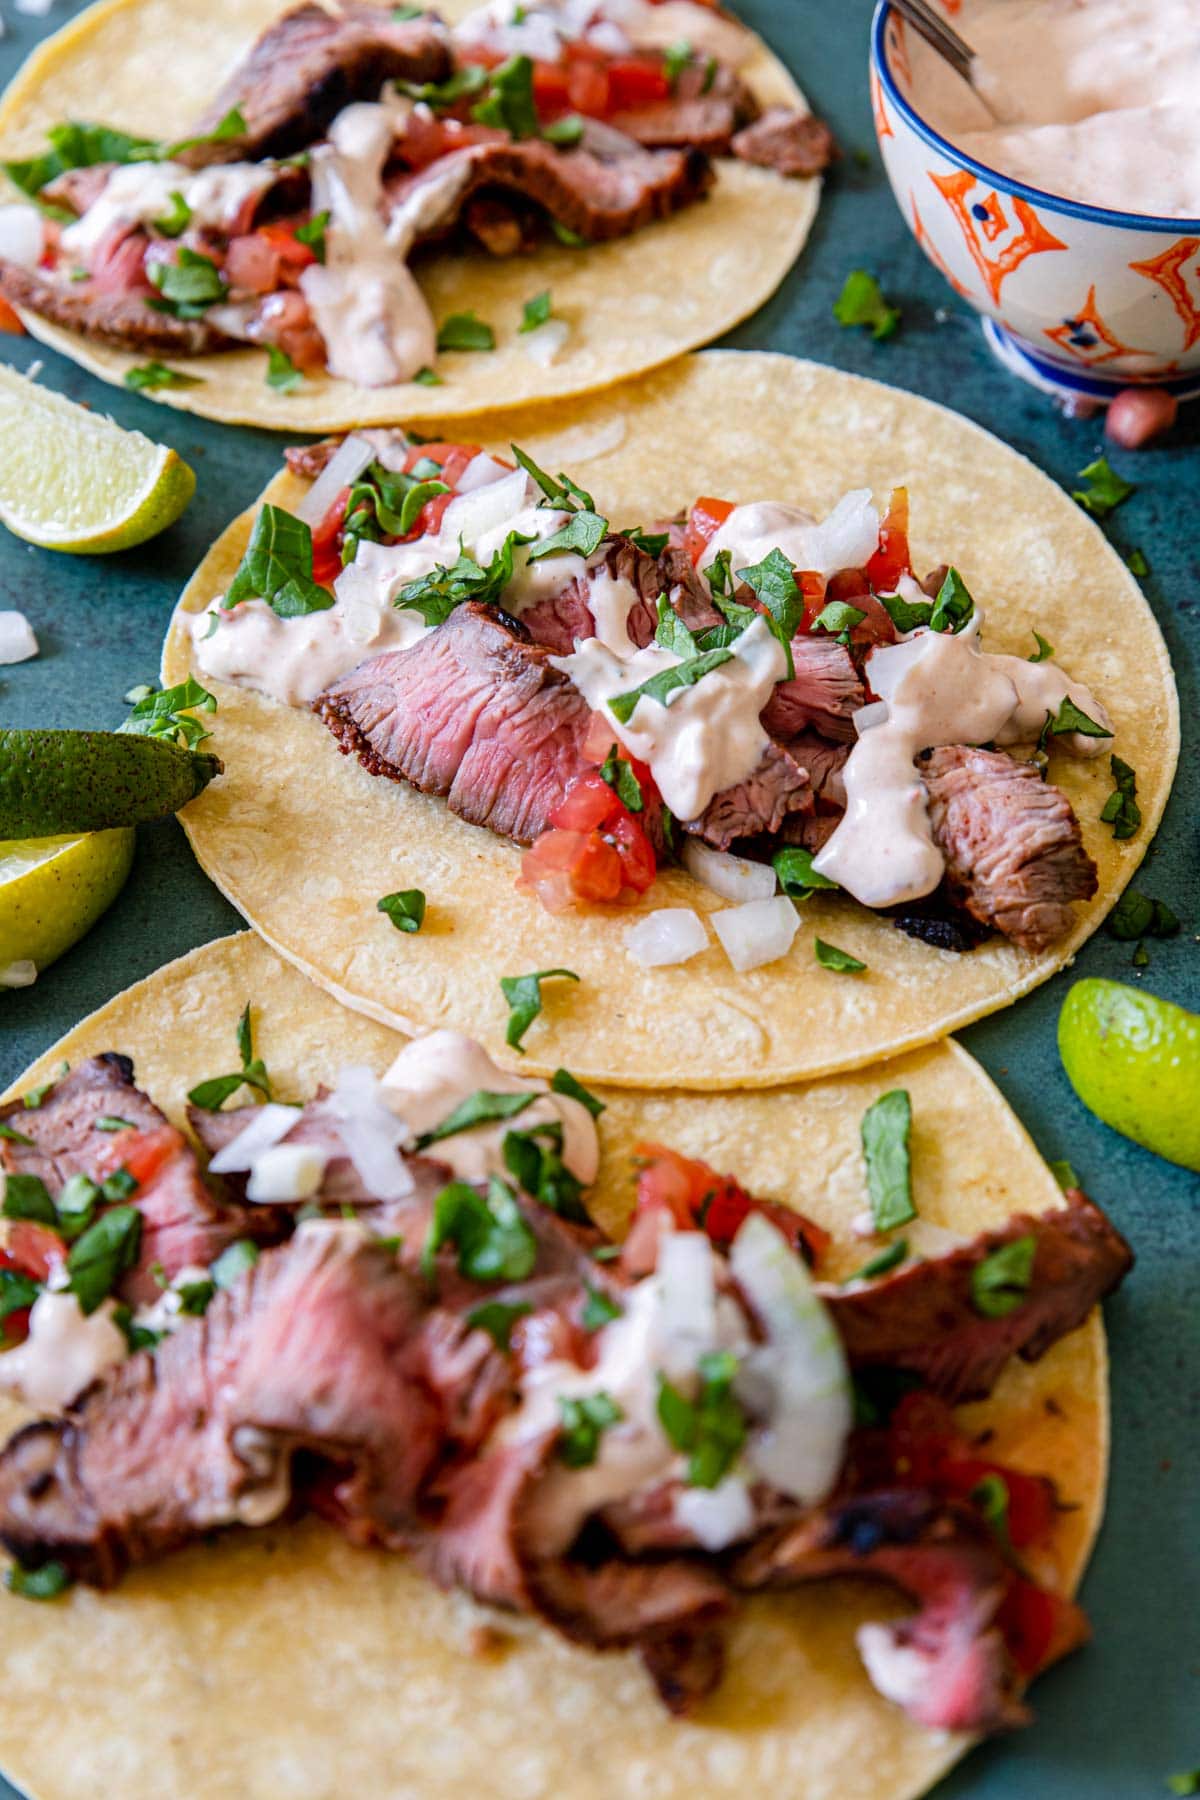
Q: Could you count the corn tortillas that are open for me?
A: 3